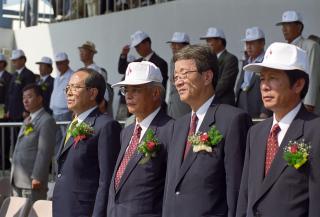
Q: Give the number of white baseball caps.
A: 11